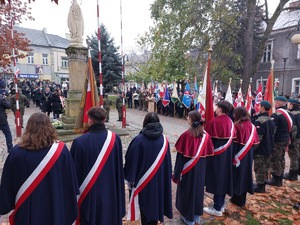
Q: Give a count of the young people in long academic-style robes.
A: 6